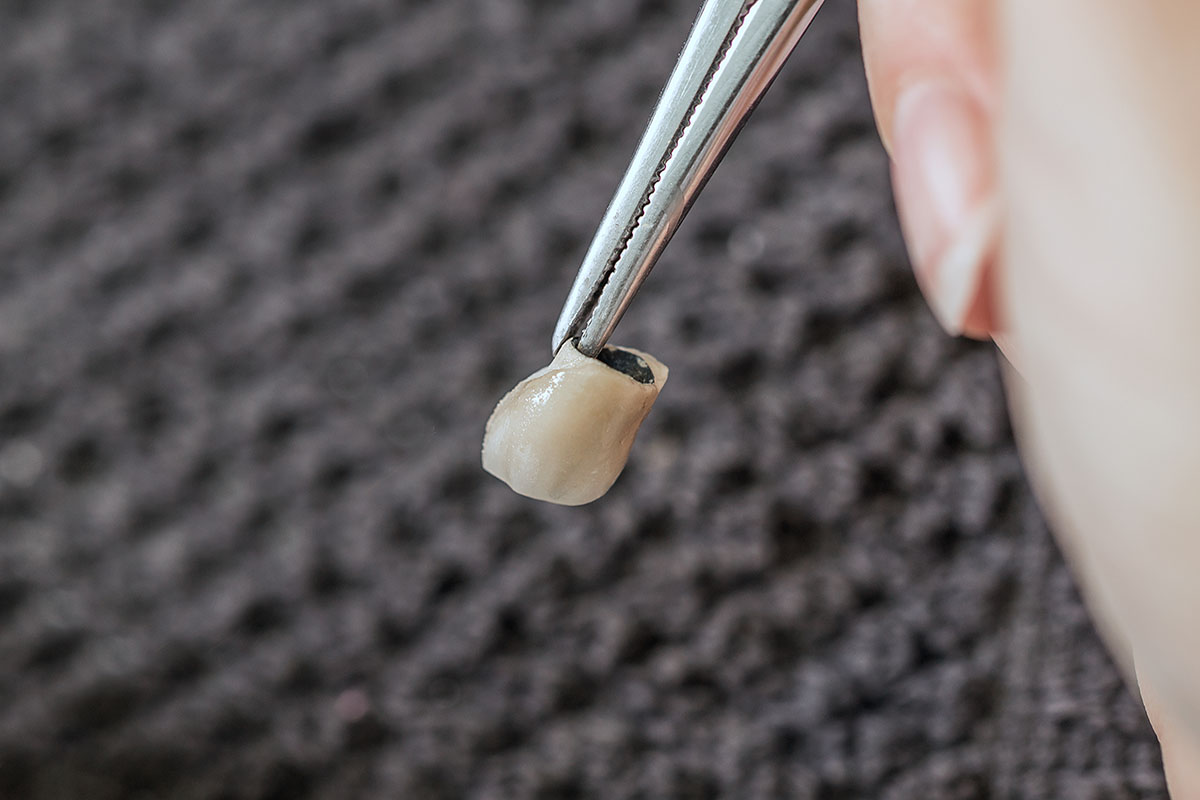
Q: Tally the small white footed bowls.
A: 0